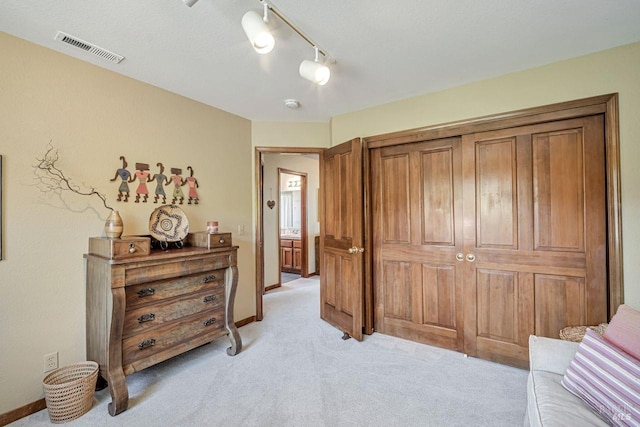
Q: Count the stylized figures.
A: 5